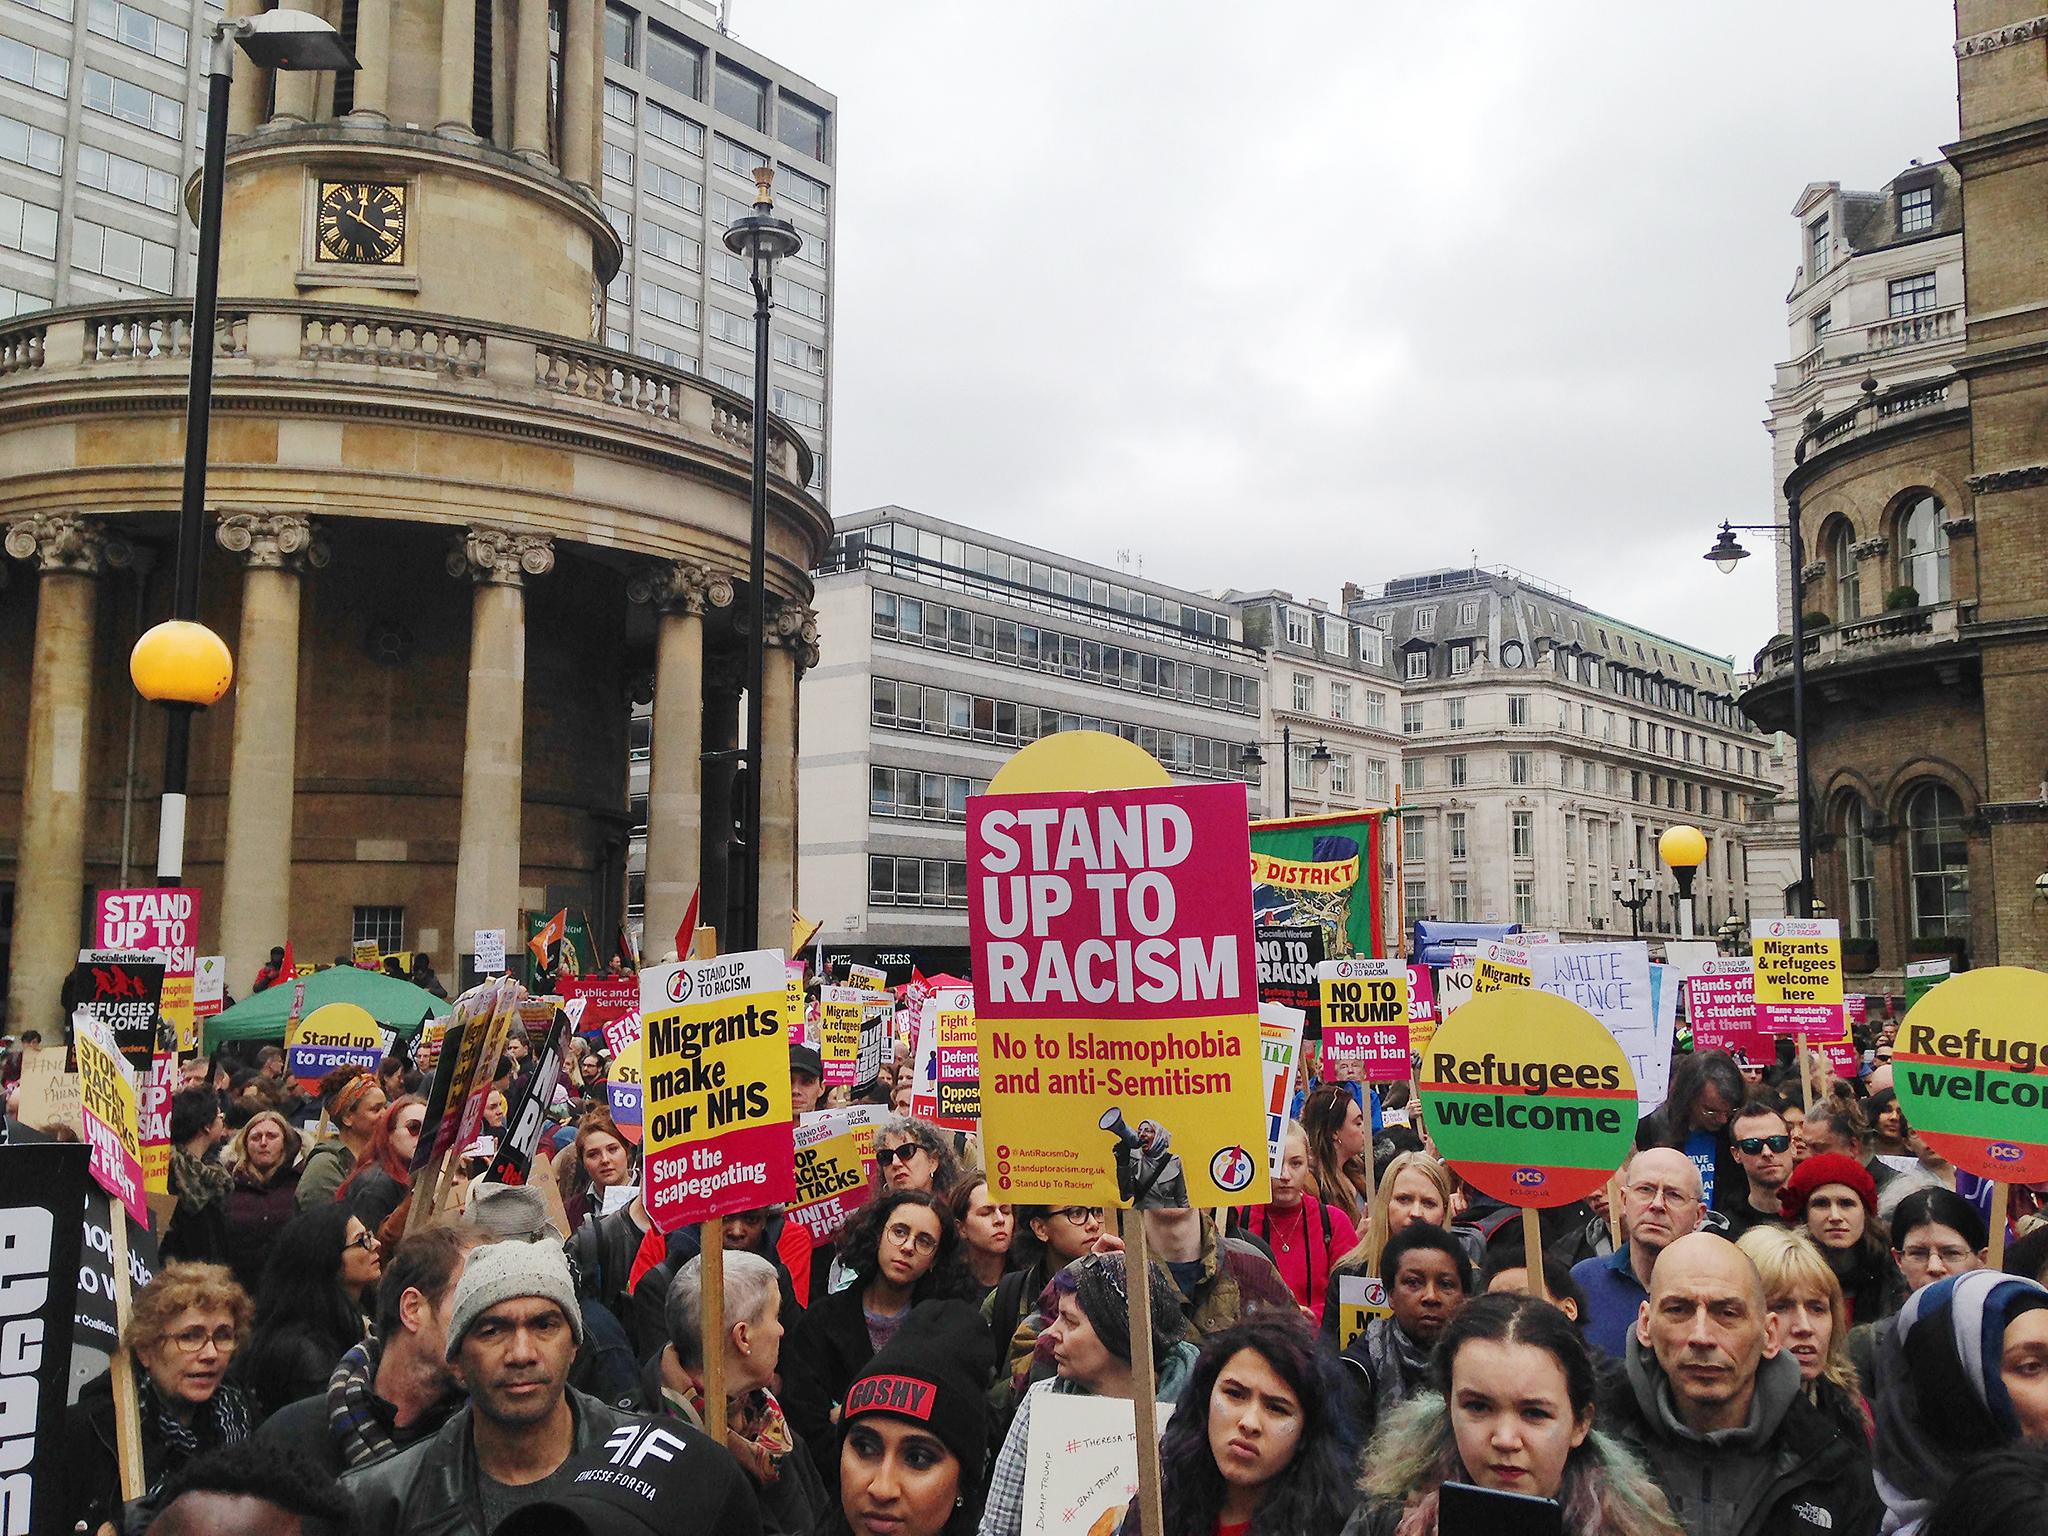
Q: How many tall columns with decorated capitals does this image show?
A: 5